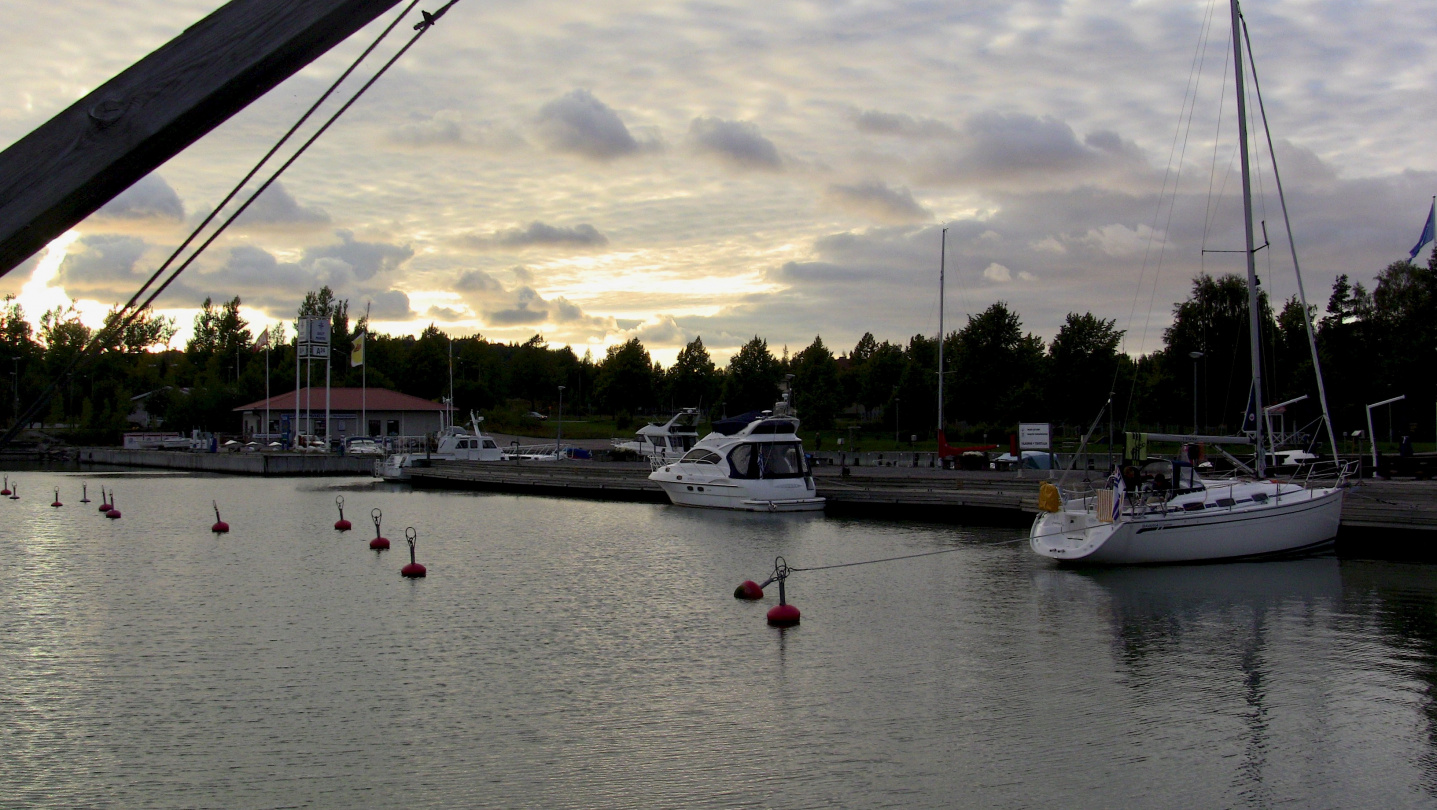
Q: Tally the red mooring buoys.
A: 12